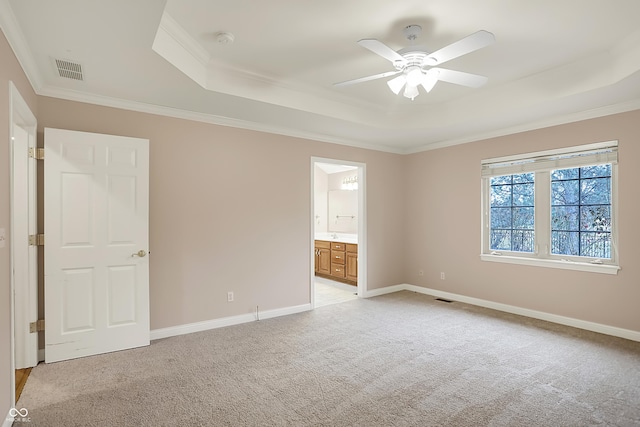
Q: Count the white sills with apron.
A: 1